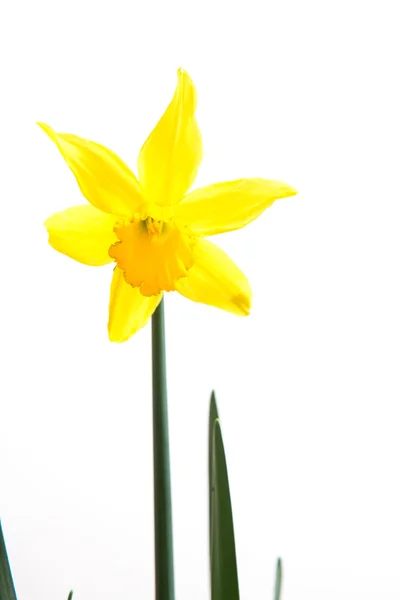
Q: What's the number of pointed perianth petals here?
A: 6